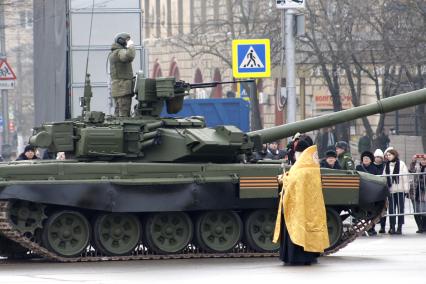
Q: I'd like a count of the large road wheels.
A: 6